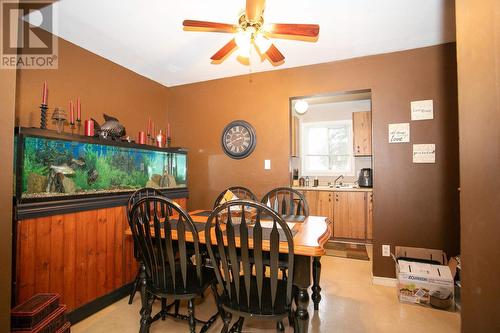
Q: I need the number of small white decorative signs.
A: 3